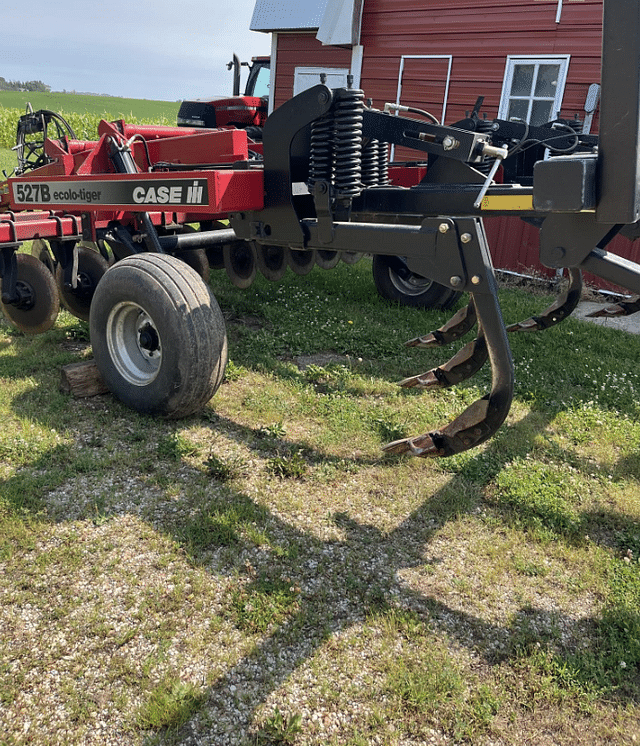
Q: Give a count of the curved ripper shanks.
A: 5